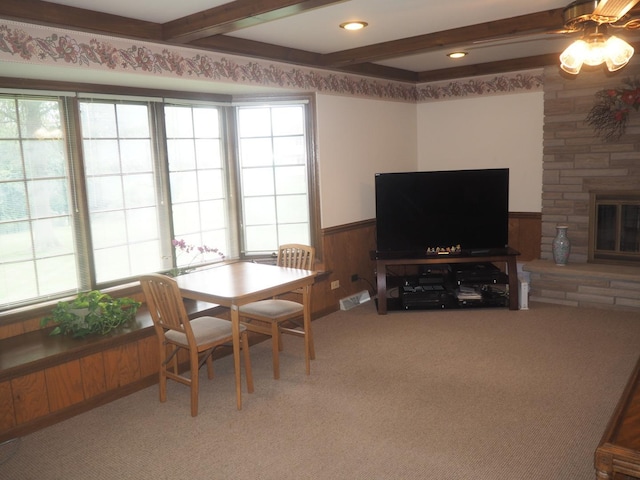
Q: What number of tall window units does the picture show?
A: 4